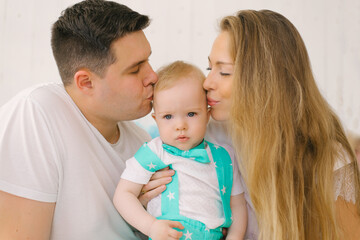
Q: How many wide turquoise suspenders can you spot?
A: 2